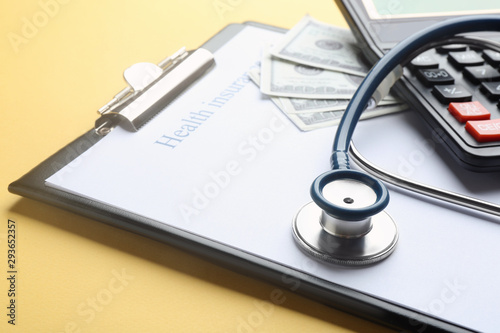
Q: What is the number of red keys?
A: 2